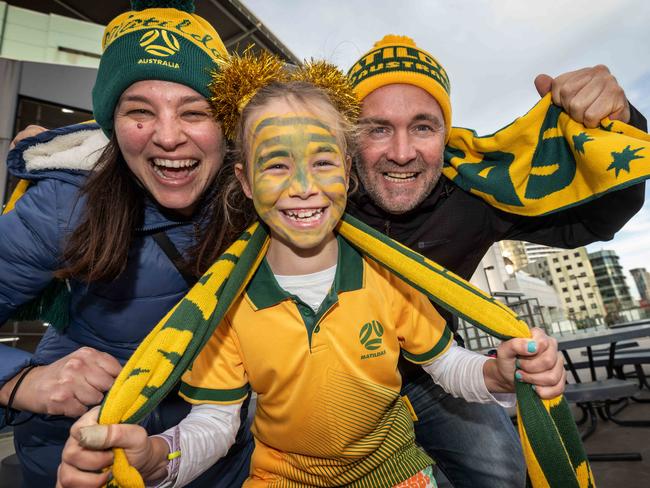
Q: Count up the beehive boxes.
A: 0